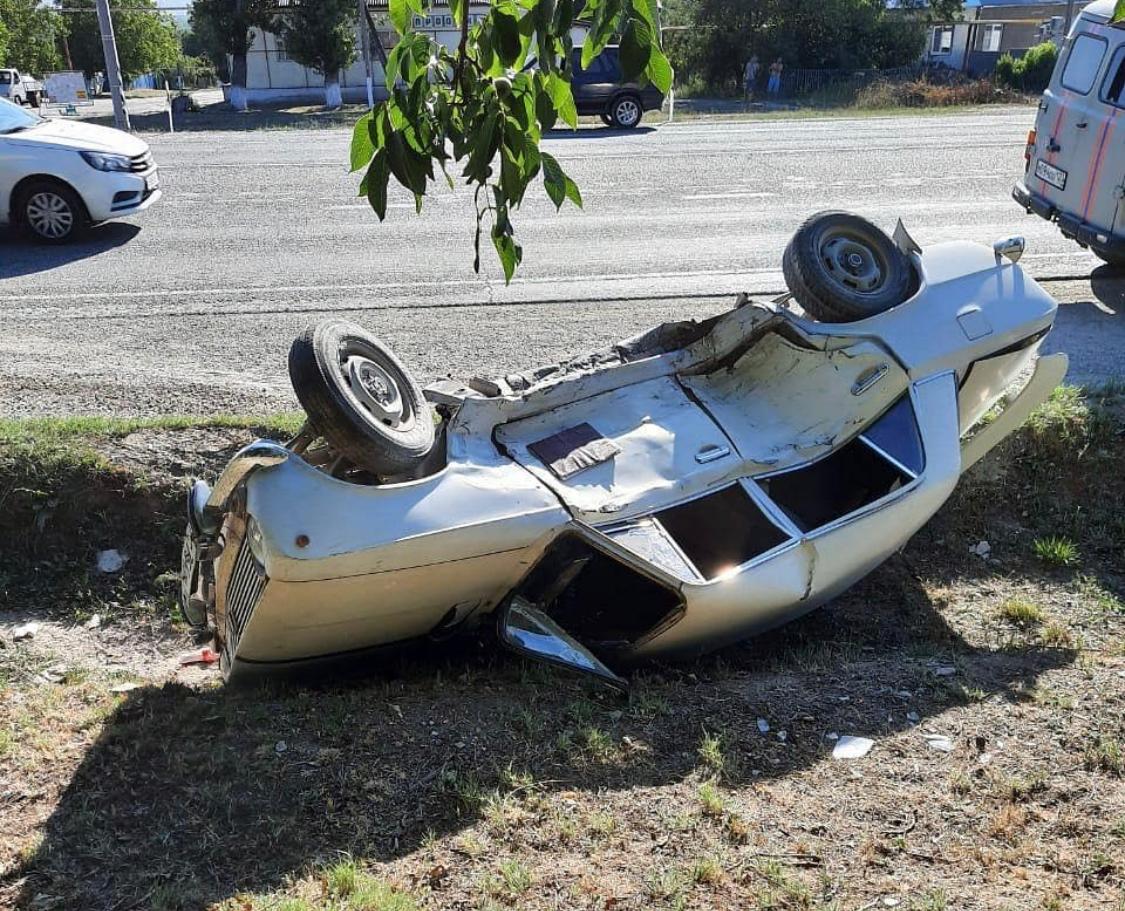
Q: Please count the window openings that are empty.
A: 3